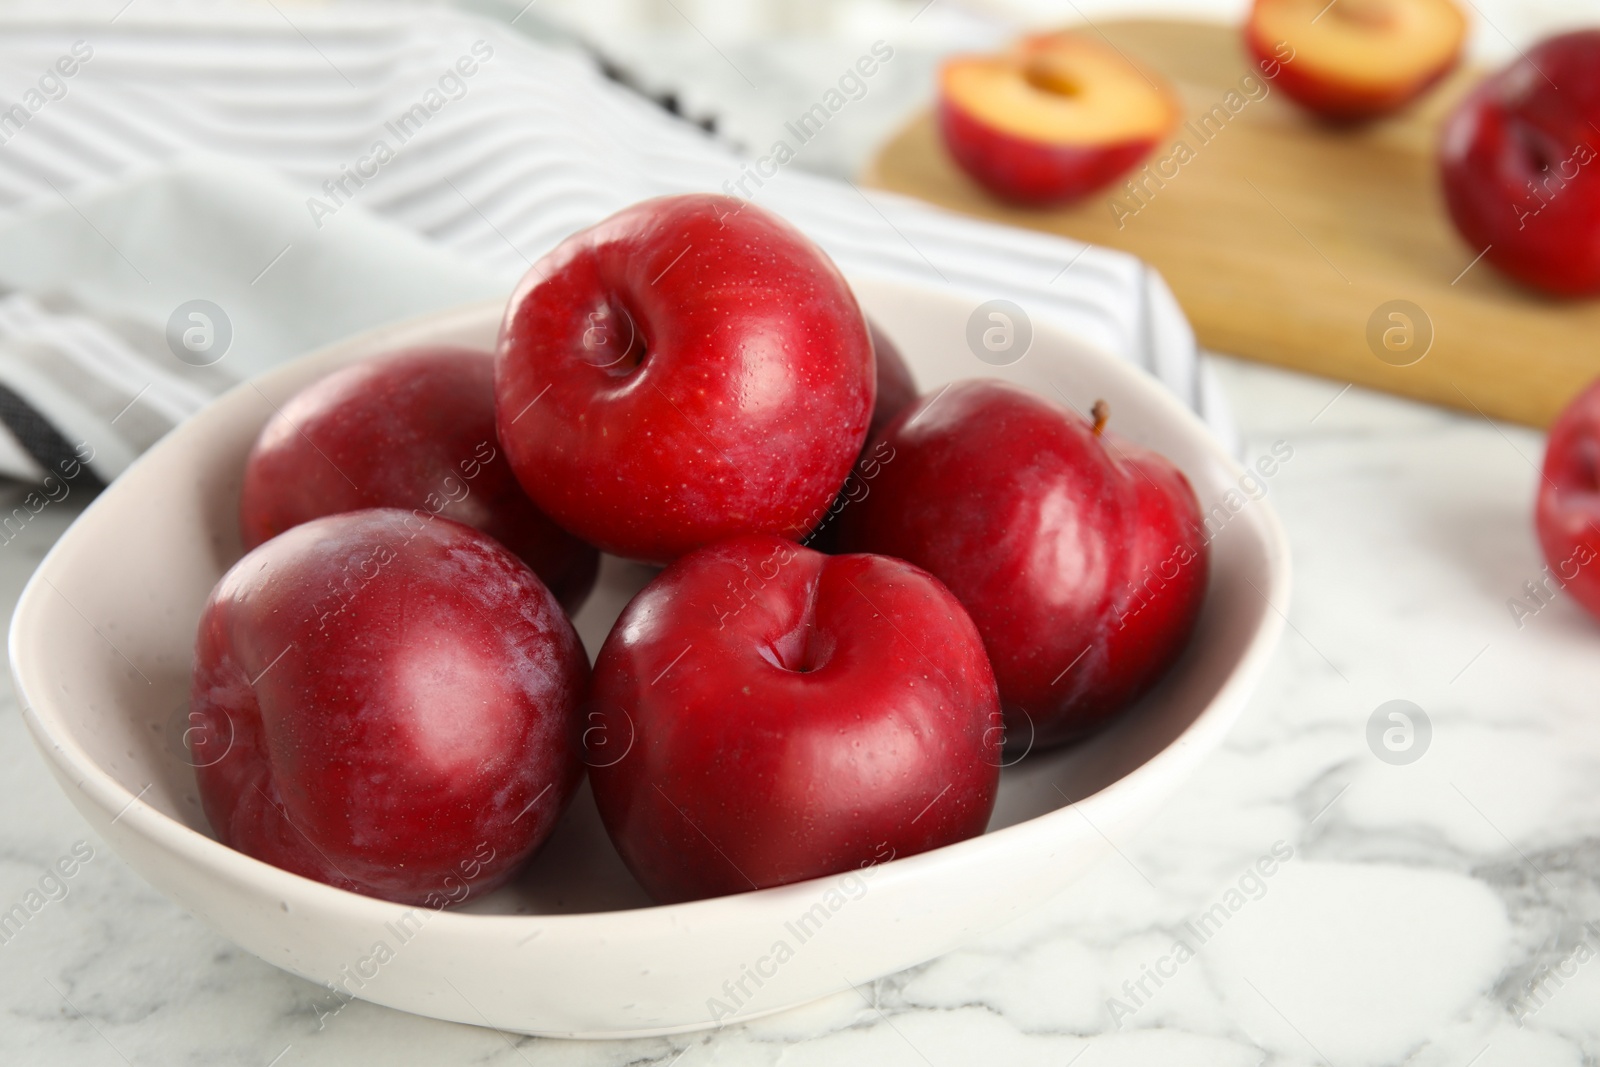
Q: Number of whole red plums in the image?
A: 8